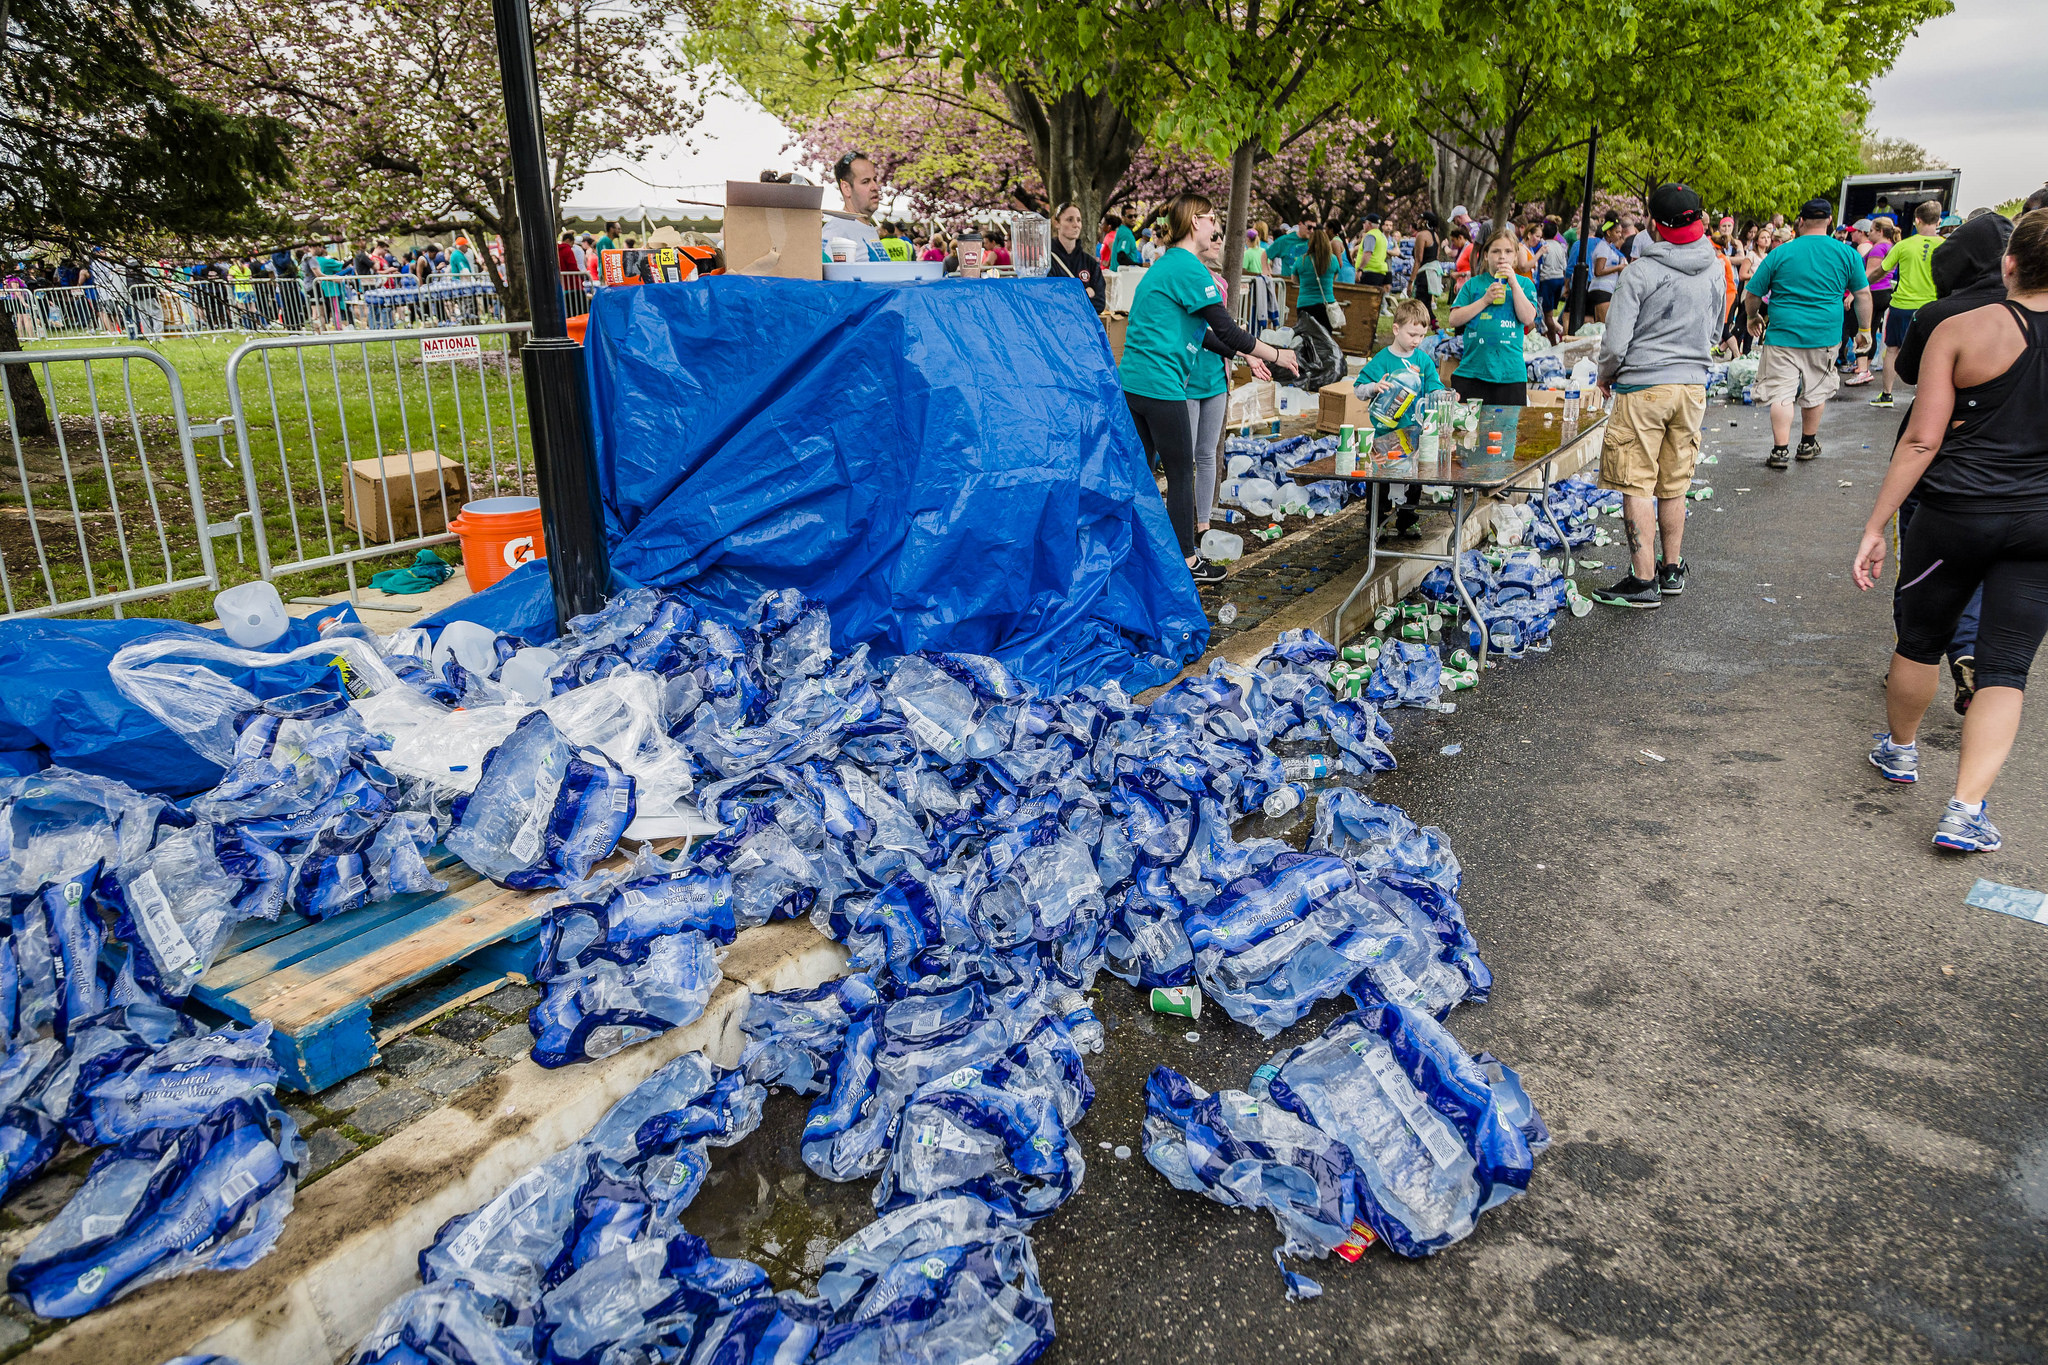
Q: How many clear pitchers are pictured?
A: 2